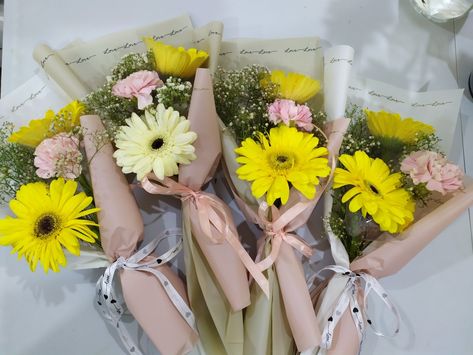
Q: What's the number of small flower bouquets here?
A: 4